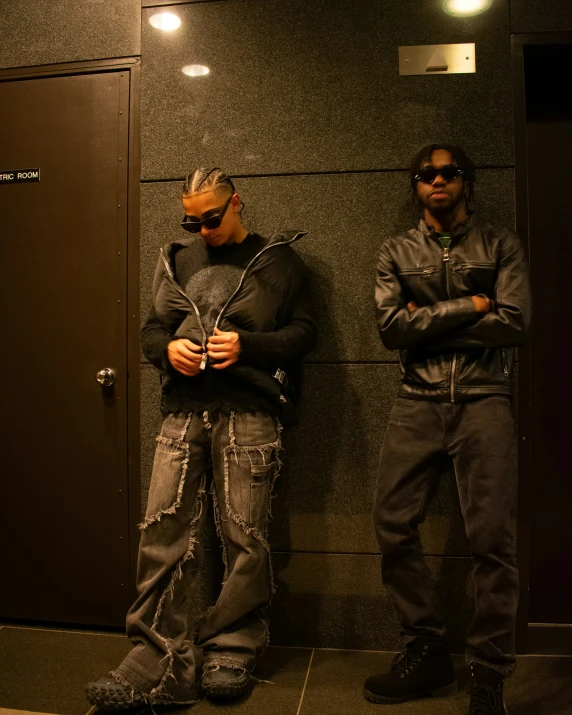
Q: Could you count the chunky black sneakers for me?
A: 2